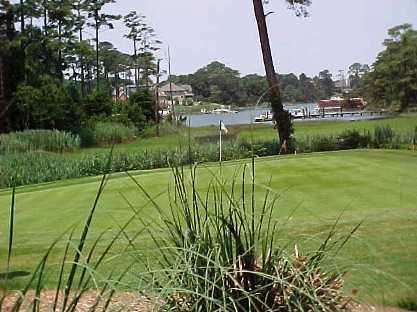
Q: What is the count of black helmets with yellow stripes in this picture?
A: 0